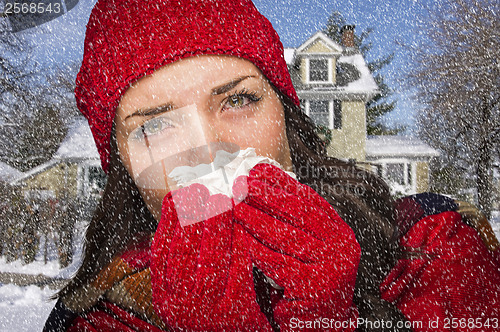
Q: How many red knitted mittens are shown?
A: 2